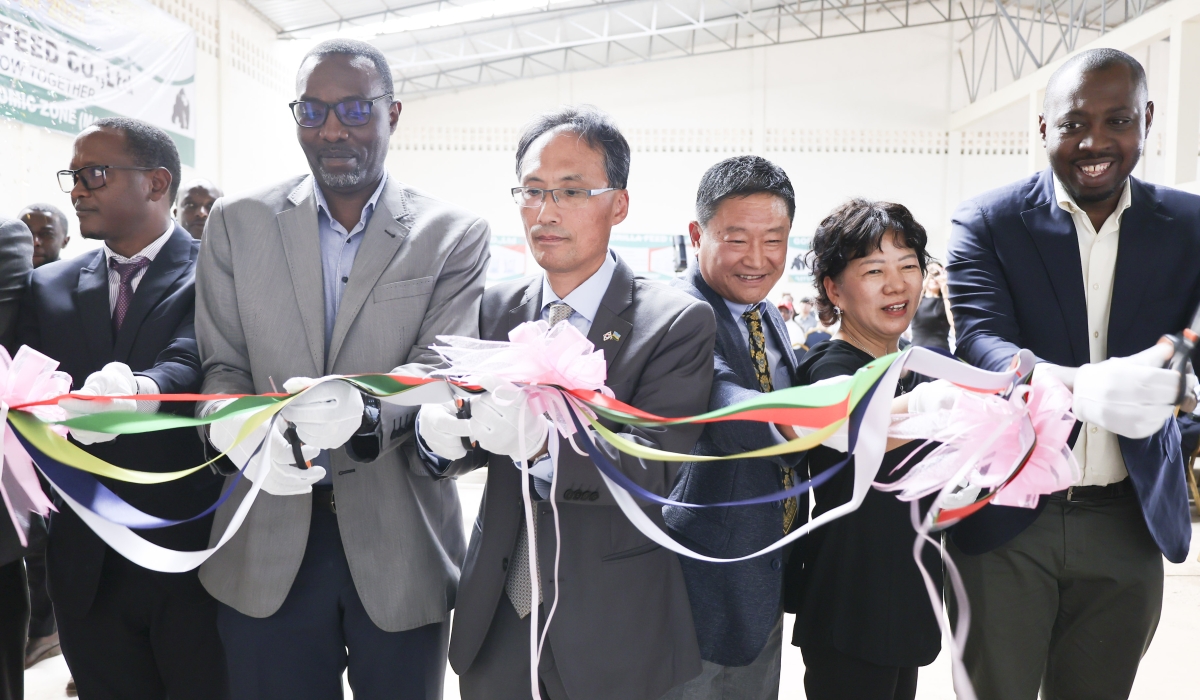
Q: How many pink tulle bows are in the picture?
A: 3